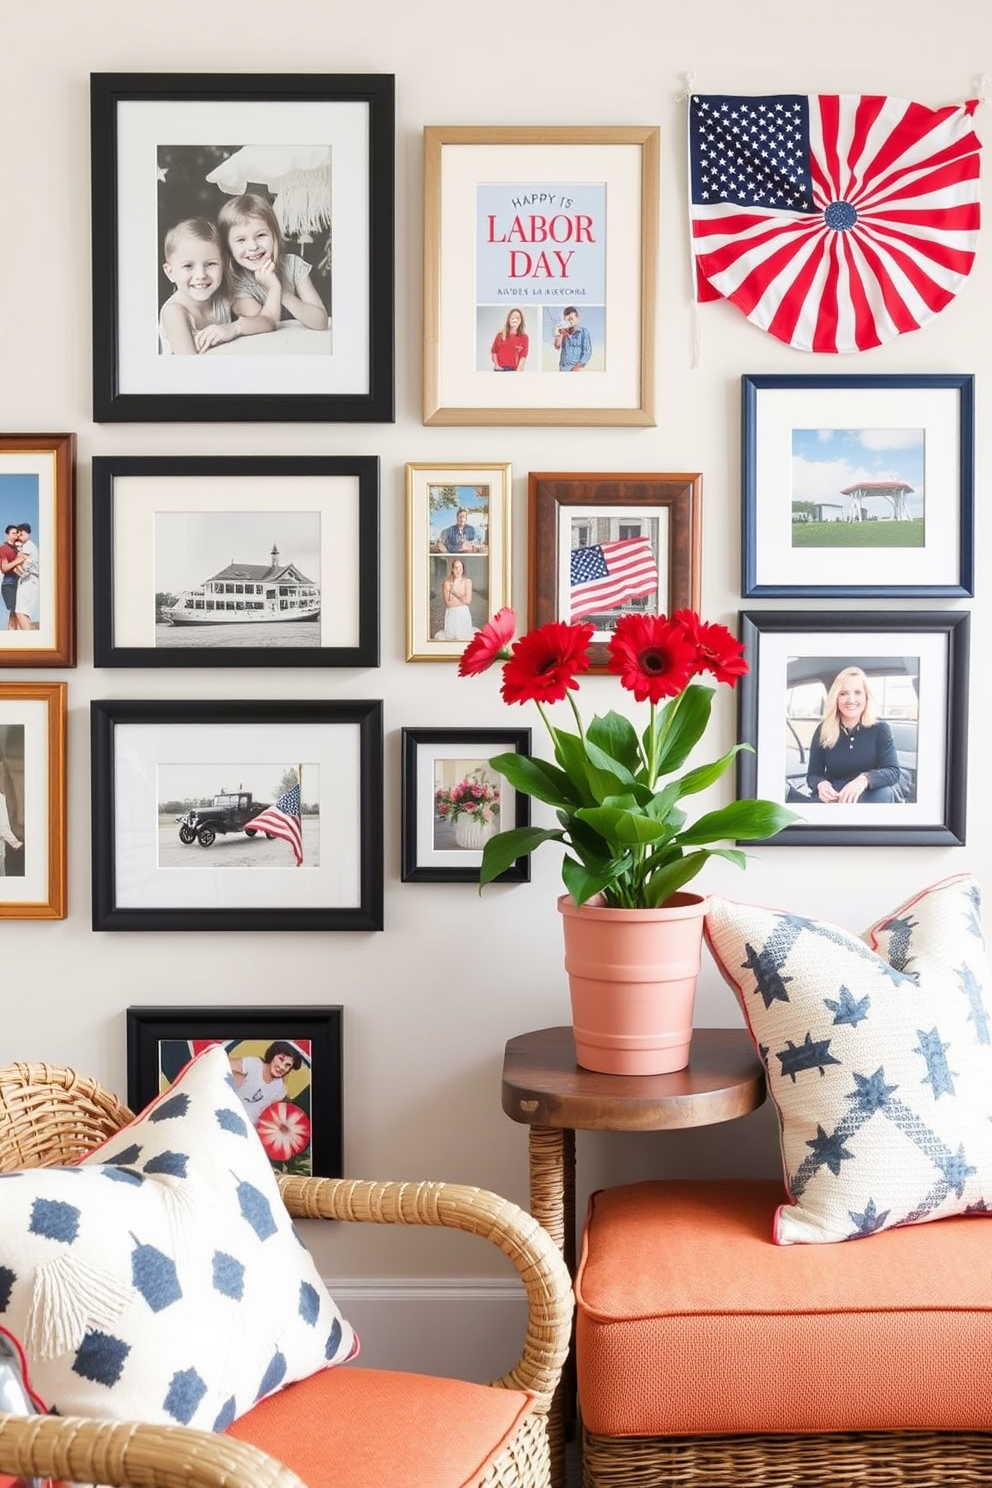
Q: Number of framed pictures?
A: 12